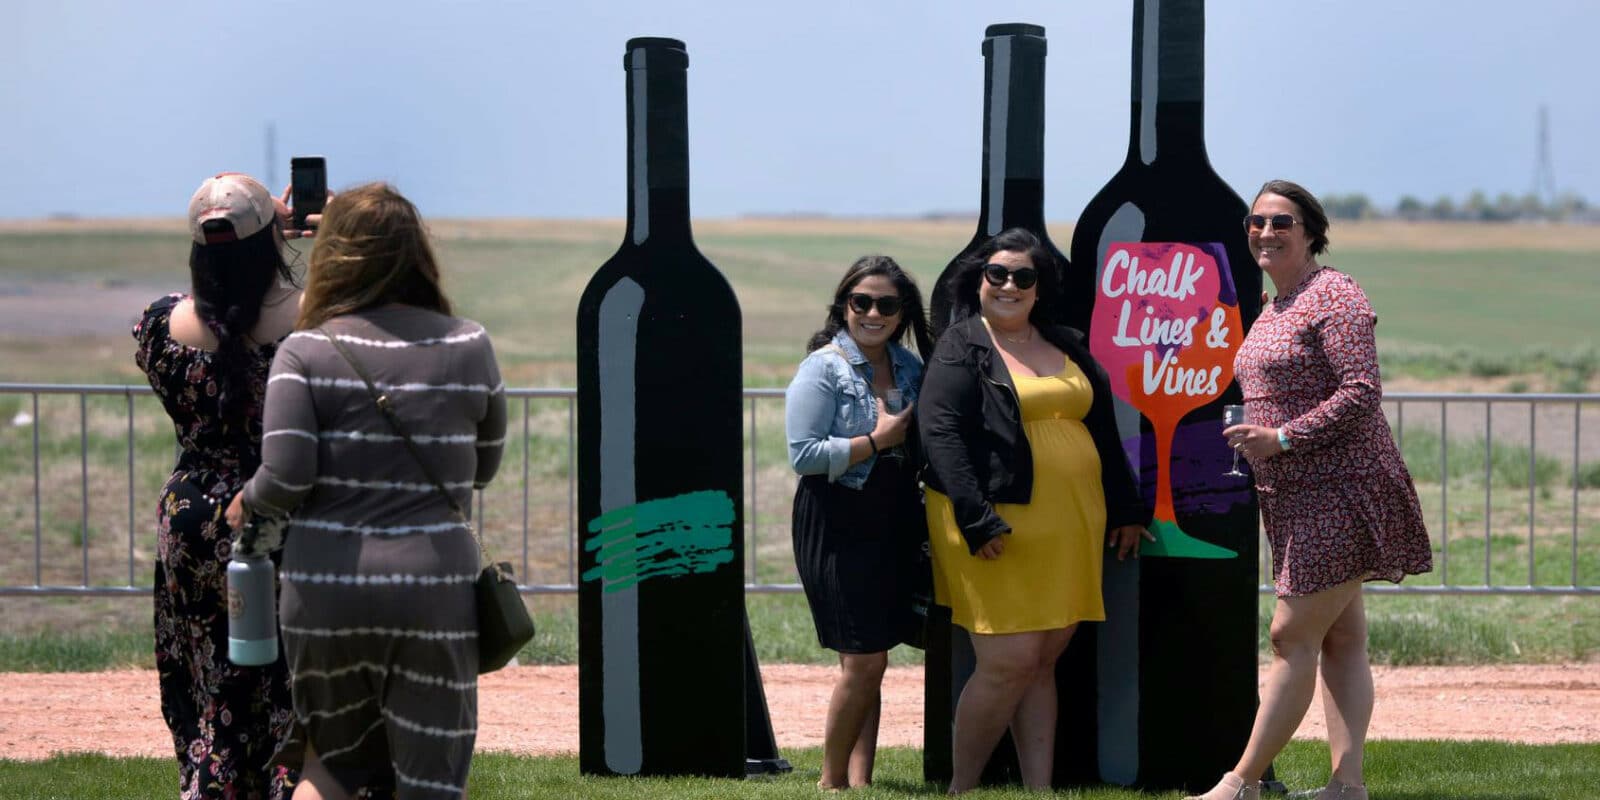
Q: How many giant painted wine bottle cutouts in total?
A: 3